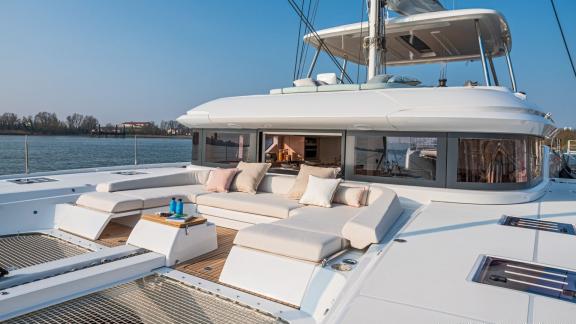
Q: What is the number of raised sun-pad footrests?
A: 2